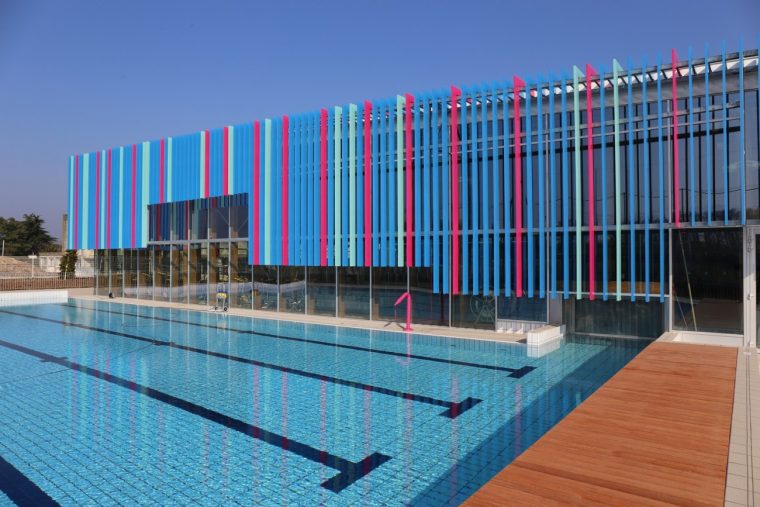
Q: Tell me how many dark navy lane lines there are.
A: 4